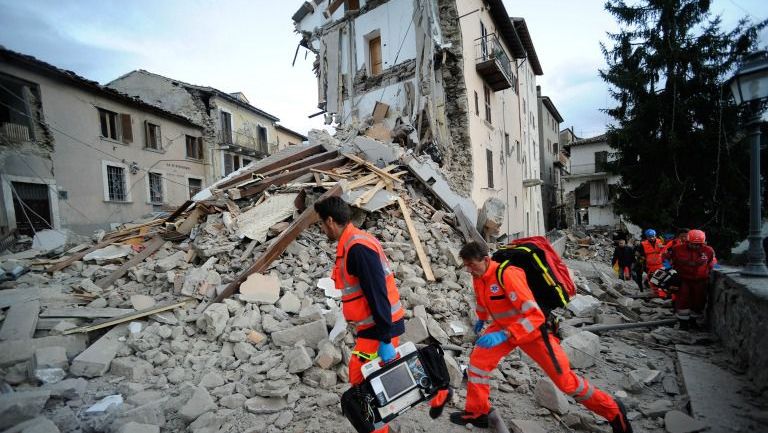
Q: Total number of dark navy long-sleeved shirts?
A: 1